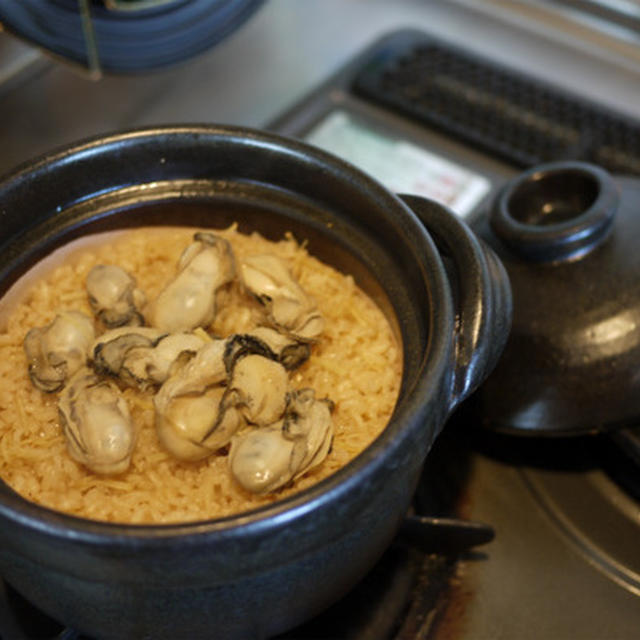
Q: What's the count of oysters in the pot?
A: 10